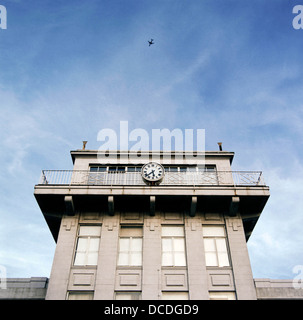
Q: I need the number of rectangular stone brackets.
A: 5